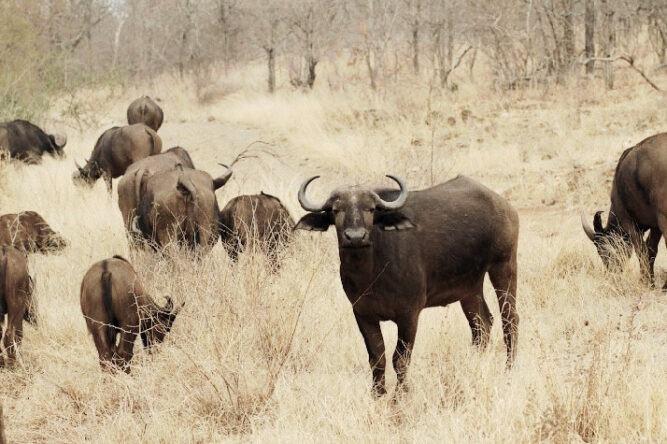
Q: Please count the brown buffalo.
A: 11